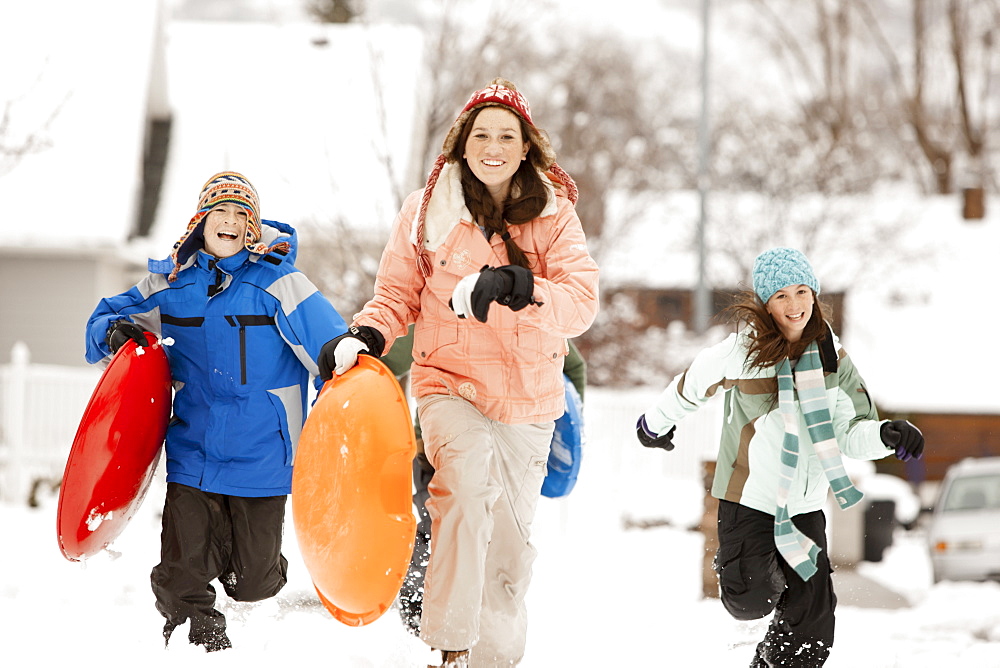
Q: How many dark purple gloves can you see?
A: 2